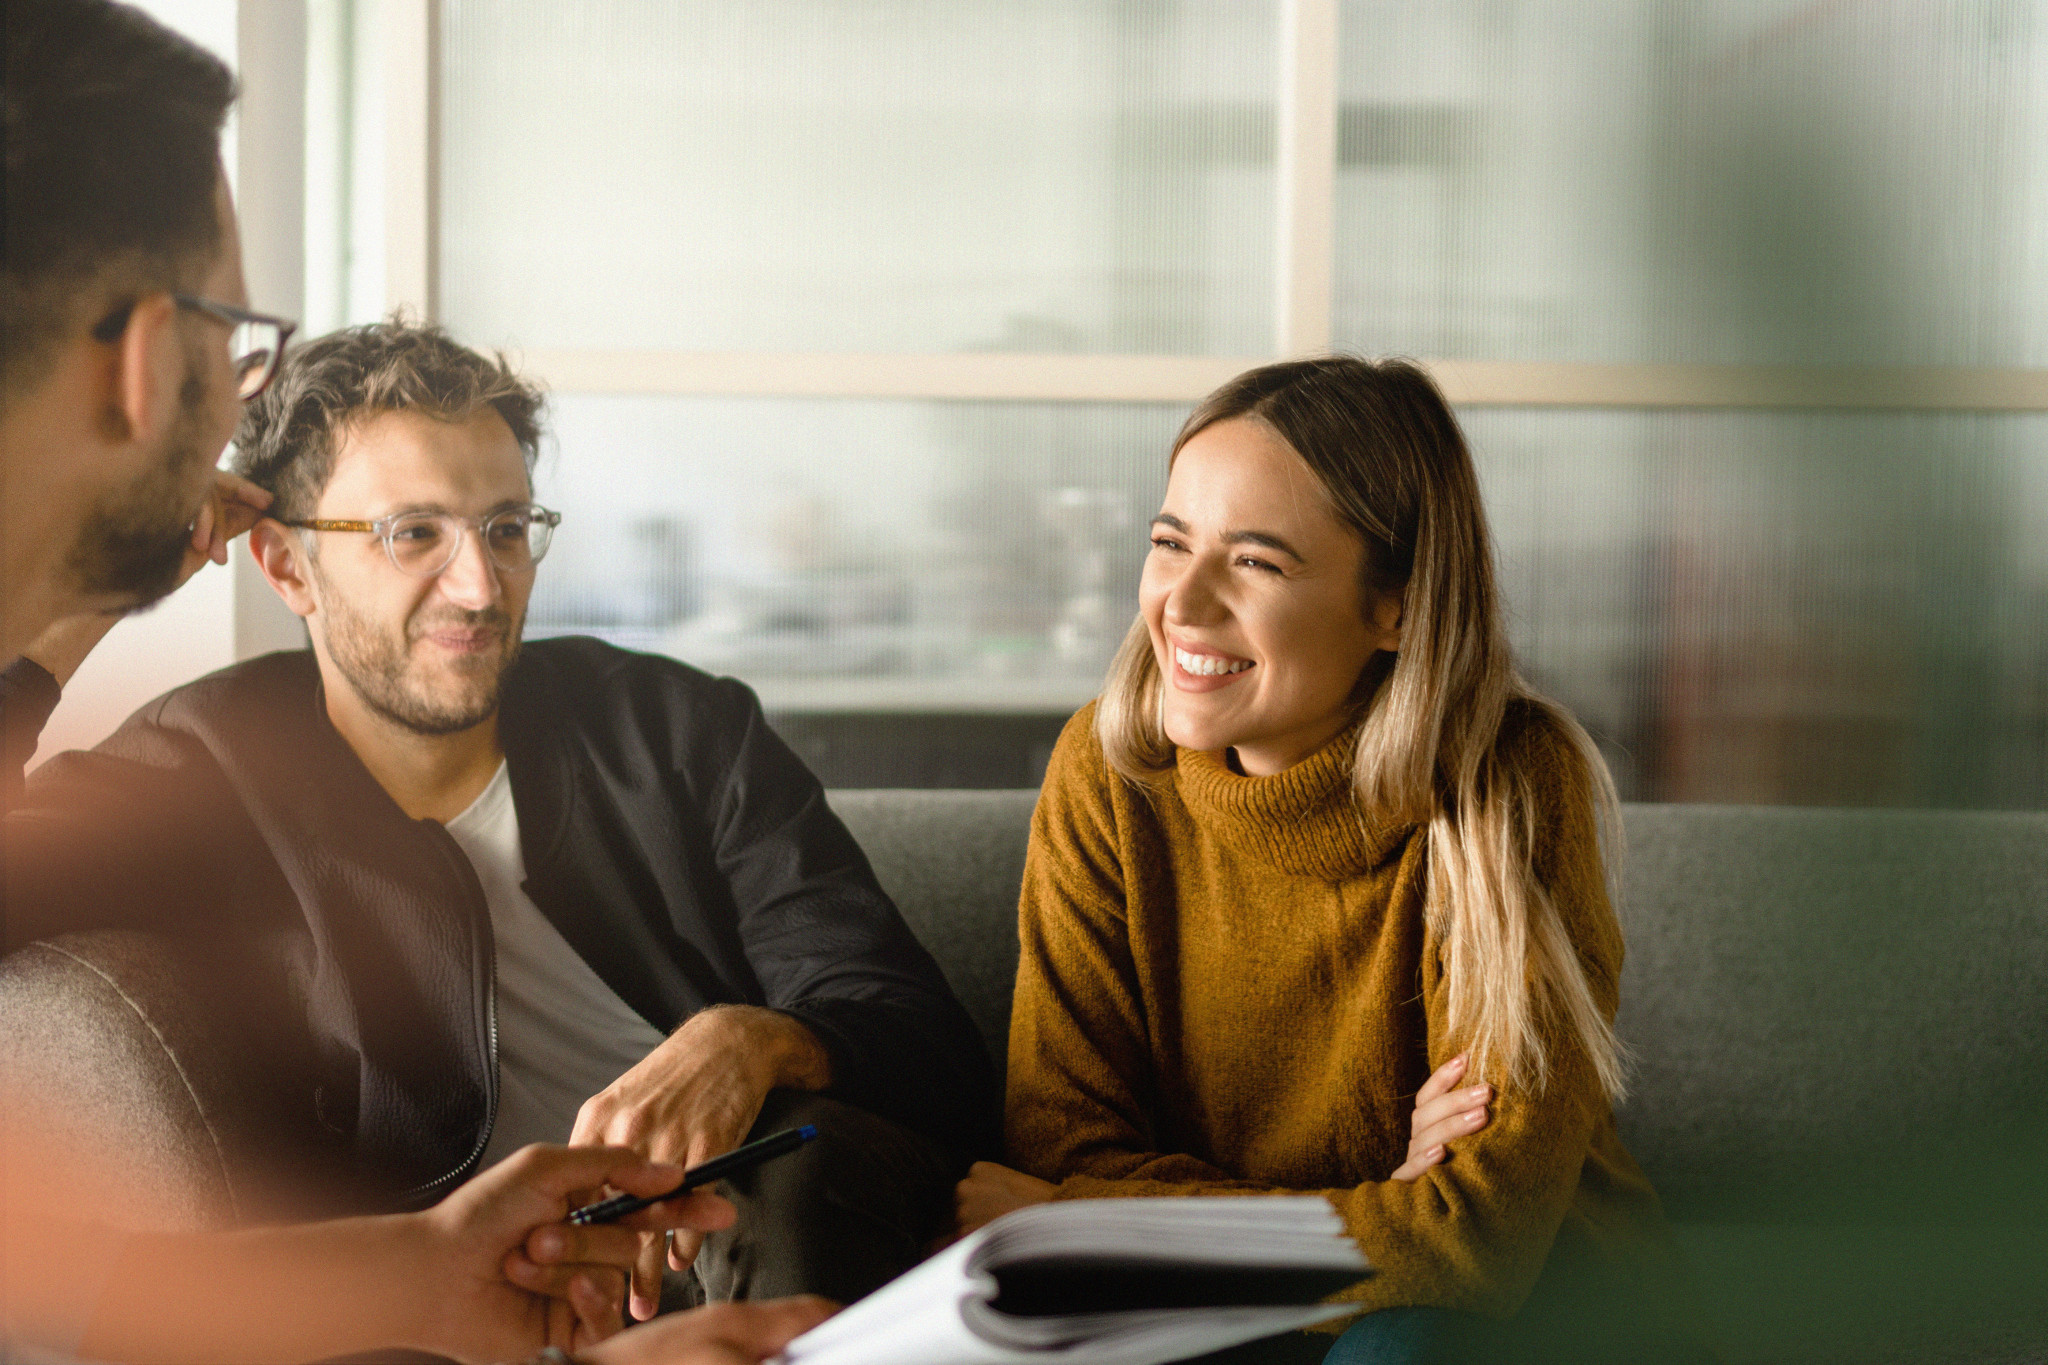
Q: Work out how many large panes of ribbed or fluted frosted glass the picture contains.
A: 4